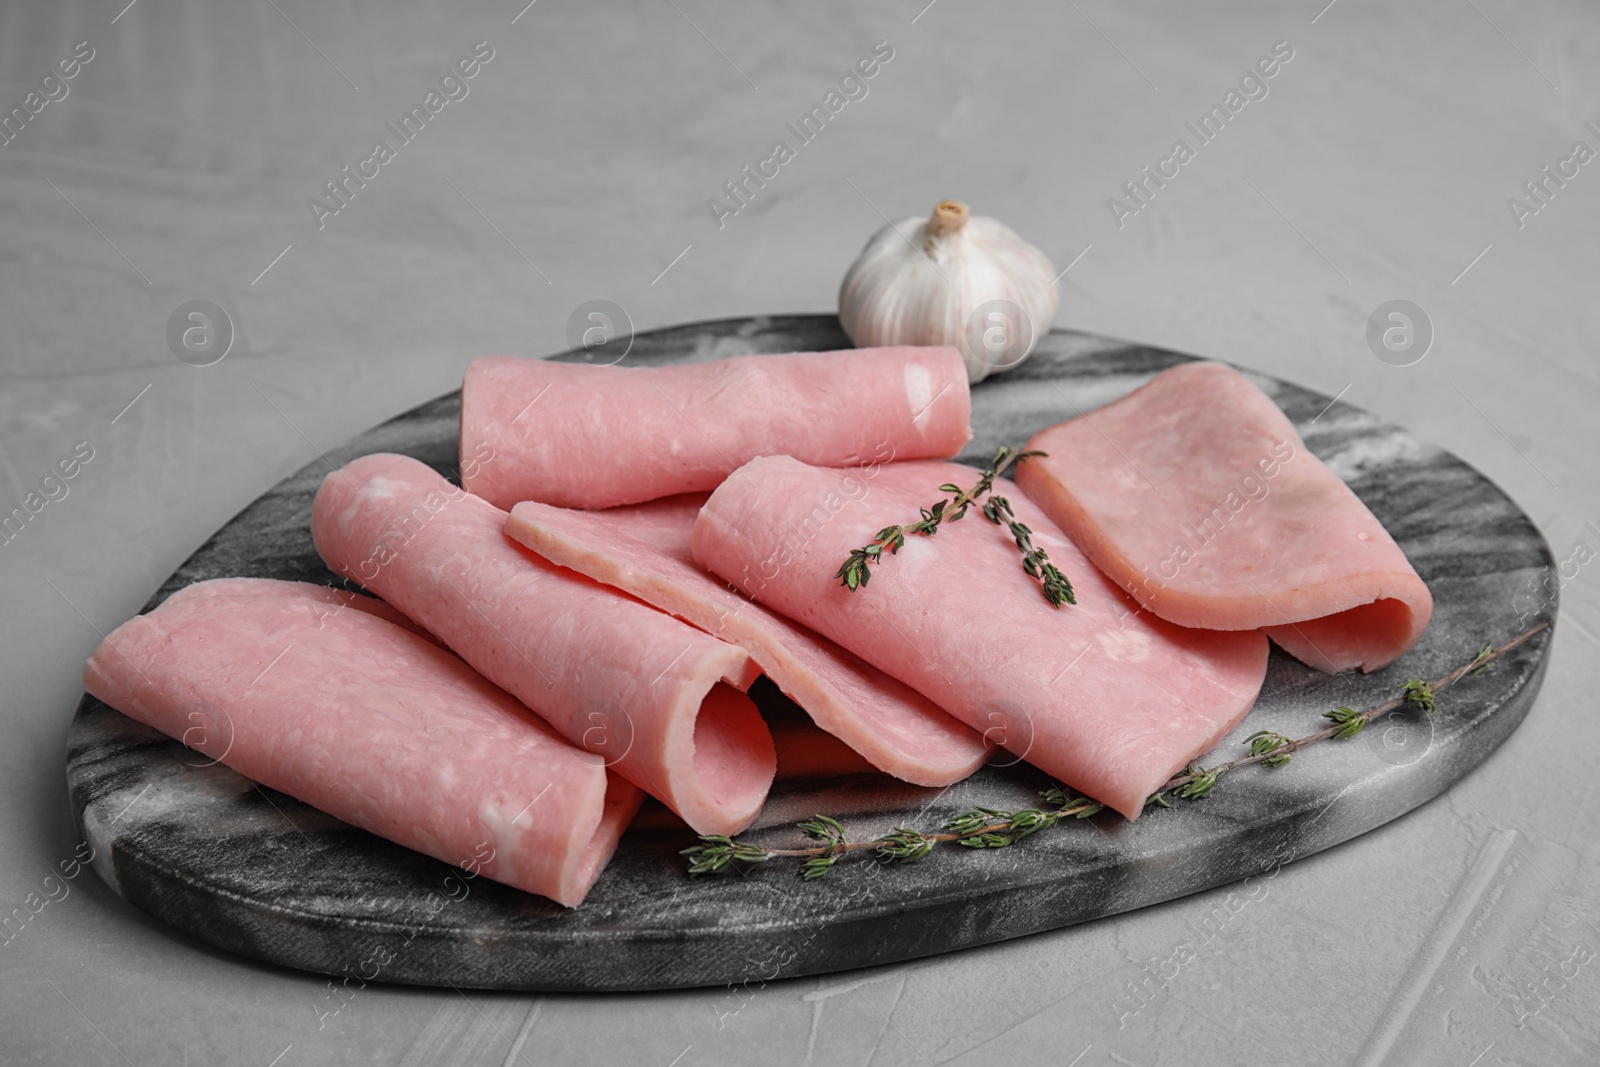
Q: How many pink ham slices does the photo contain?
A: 6